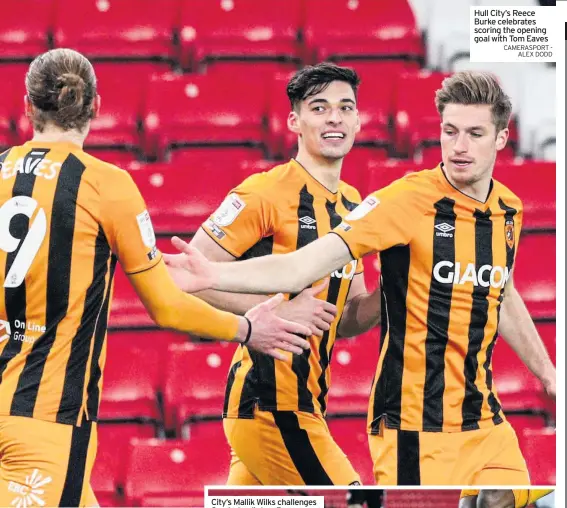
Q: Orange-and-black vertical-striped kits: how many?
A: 3